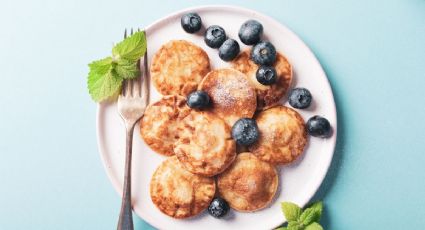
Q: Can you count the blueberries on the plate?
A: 11